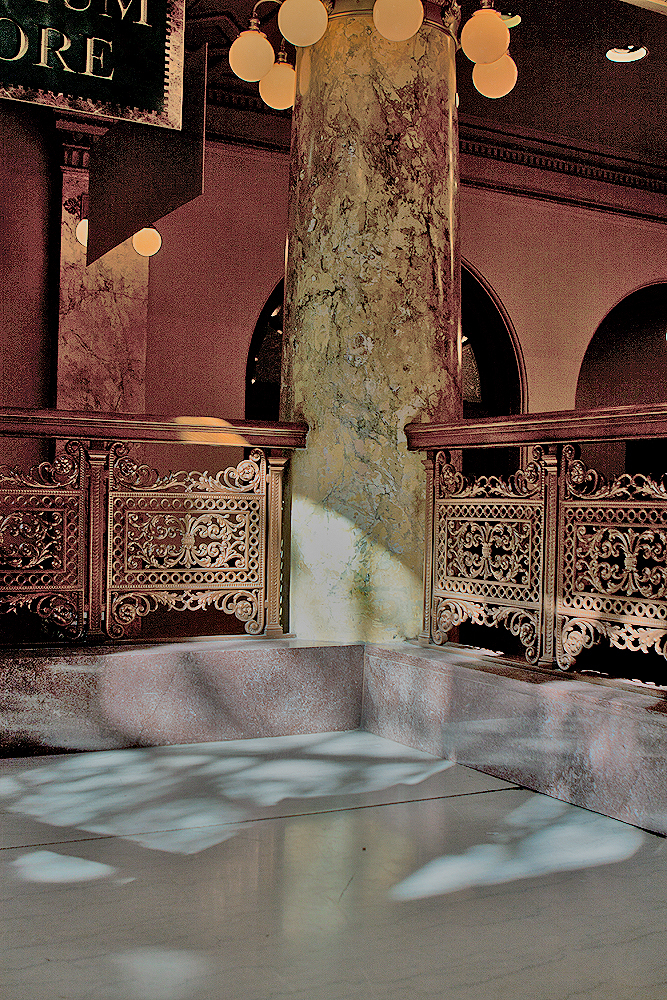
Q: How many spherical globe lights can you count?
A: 8